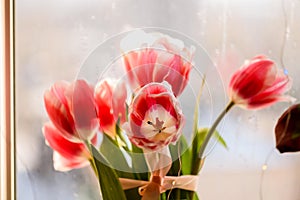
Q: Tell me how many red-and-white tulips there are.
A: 6